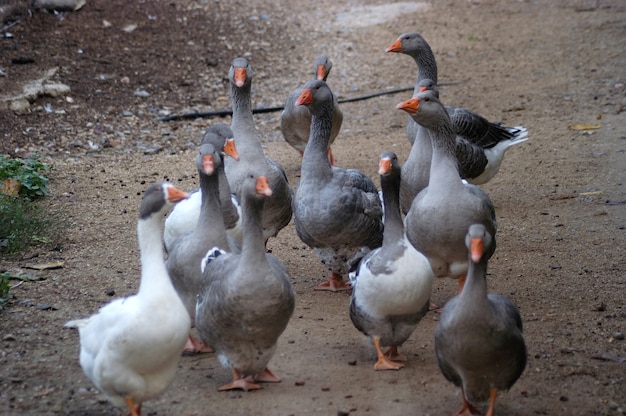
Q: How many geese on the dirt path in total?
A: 12